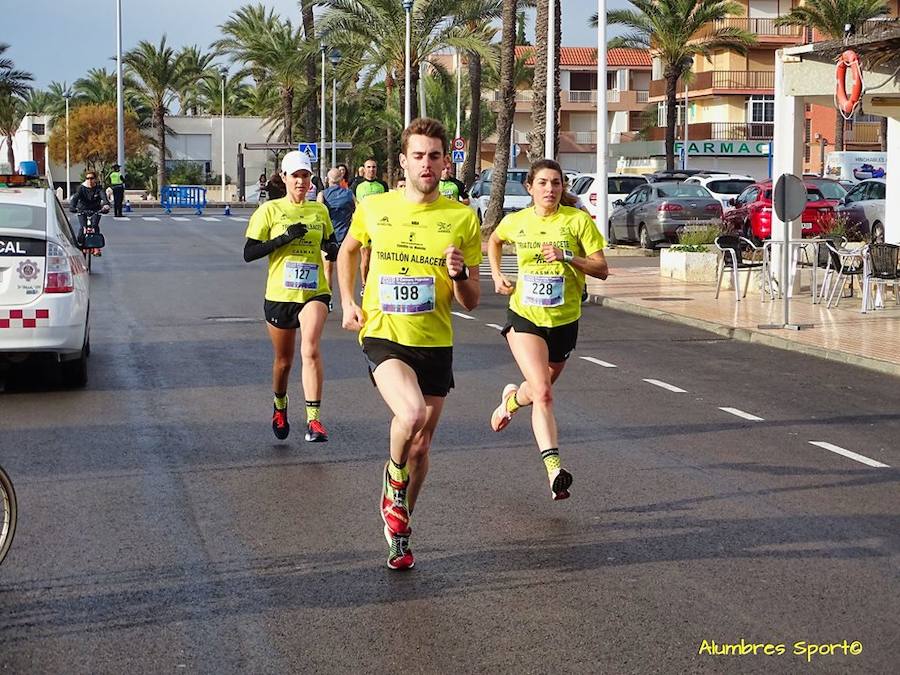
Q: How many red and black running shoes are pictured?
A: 2